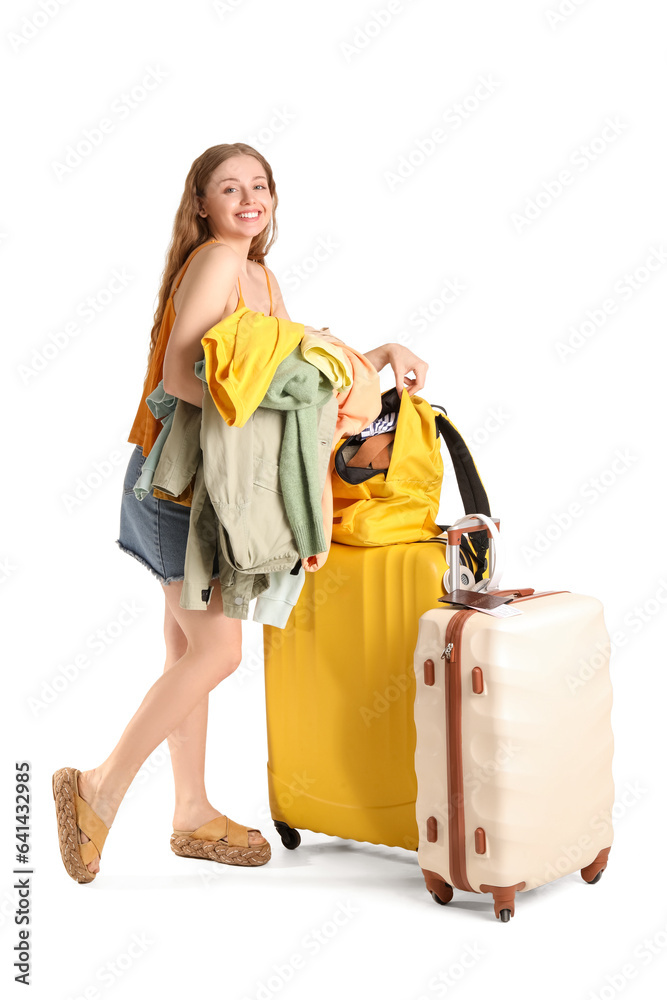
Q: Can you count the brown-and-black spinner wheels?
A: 3